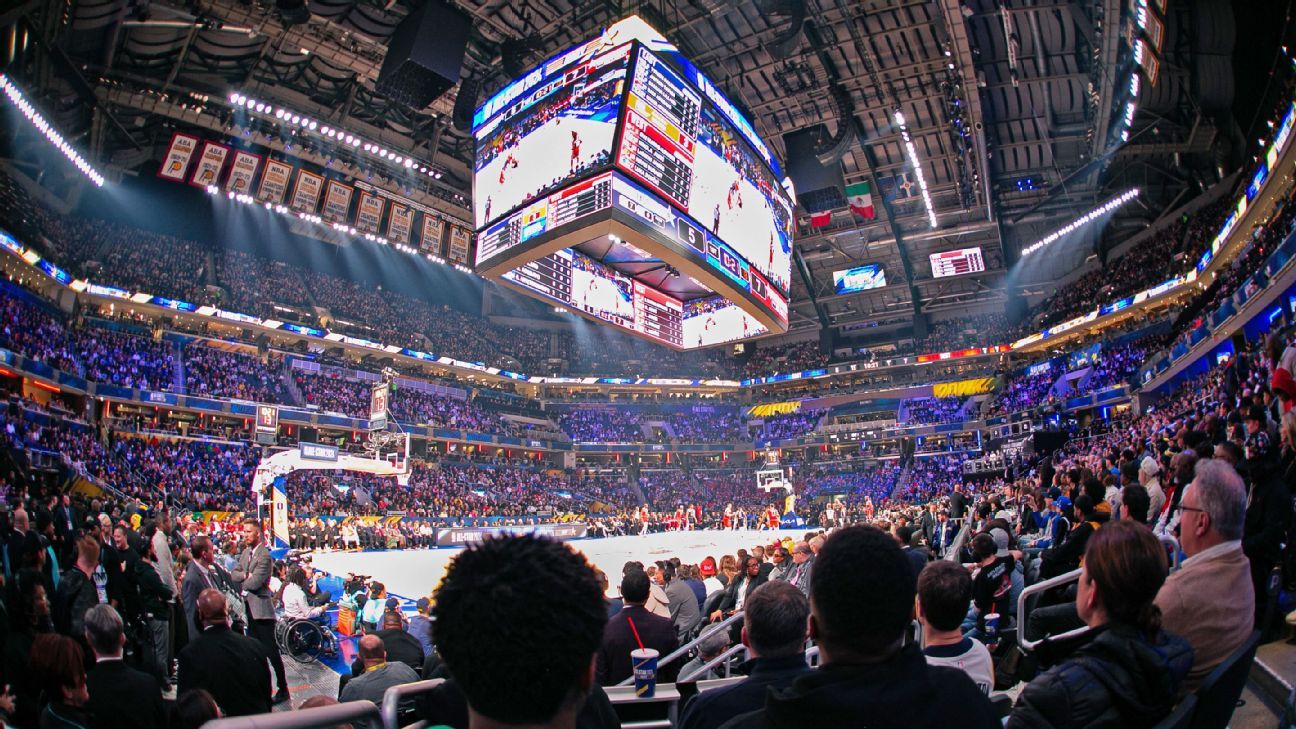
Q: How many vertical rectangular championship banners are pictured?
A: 10